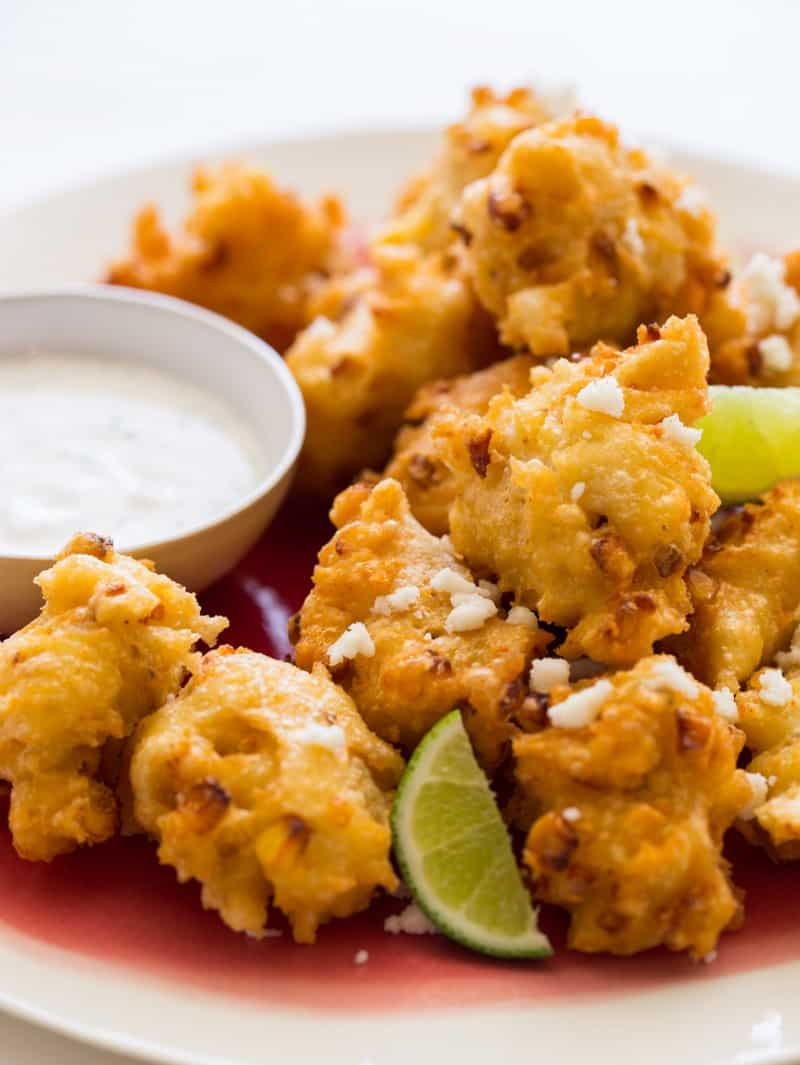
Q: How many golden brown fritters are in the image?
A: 13